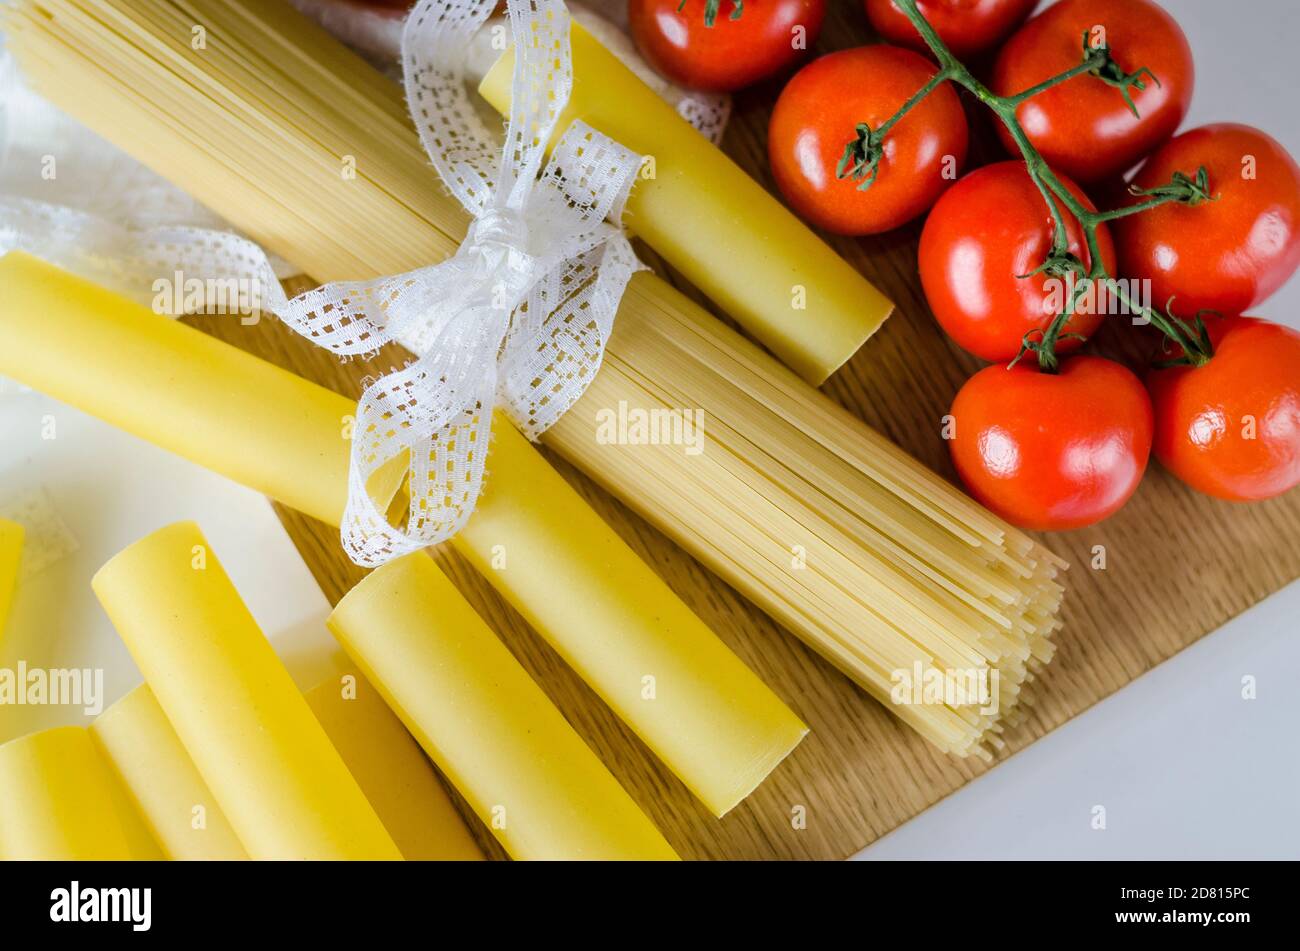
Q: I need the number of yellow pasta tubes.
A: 9